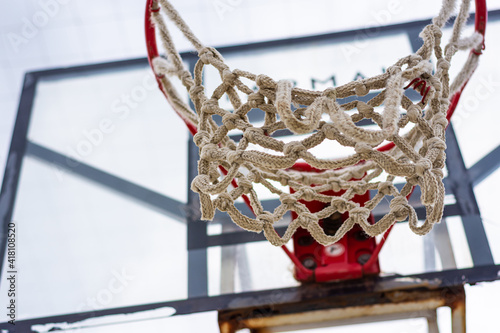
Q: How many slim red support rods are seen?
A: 2